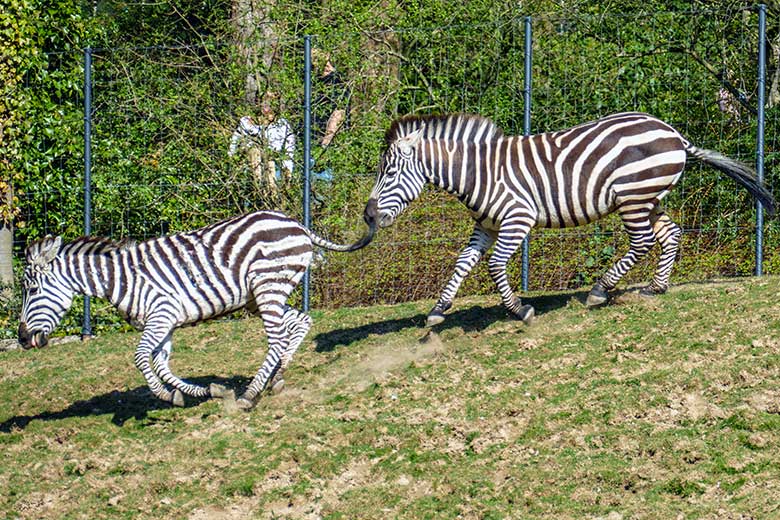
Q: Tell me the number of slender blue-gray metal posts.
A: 4